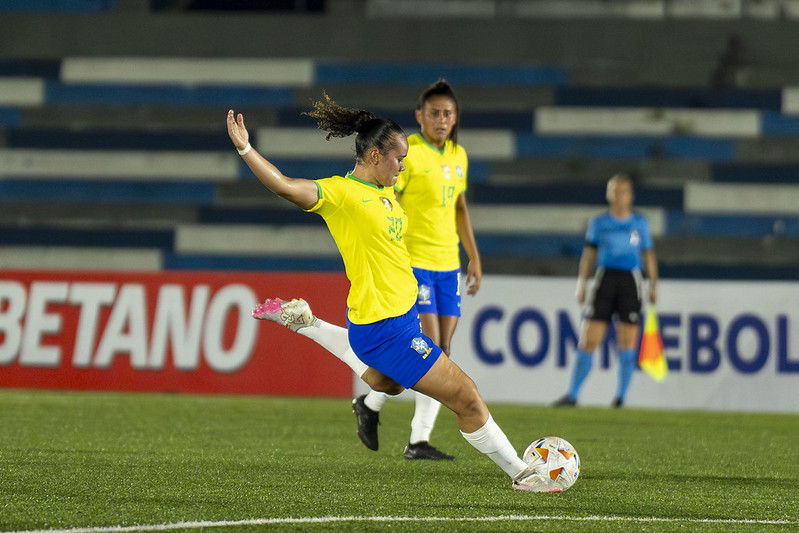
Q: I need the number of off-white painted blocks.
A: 10